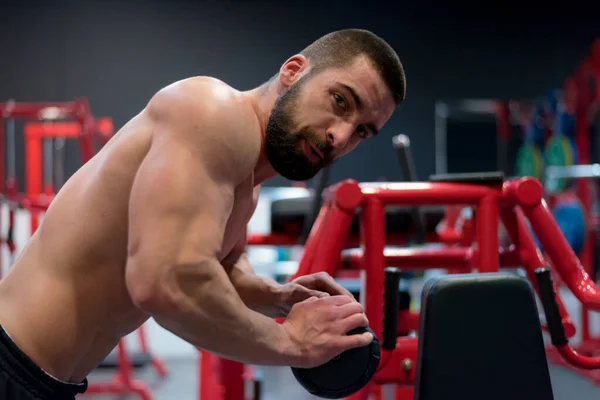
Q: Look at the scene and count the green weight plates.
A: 2